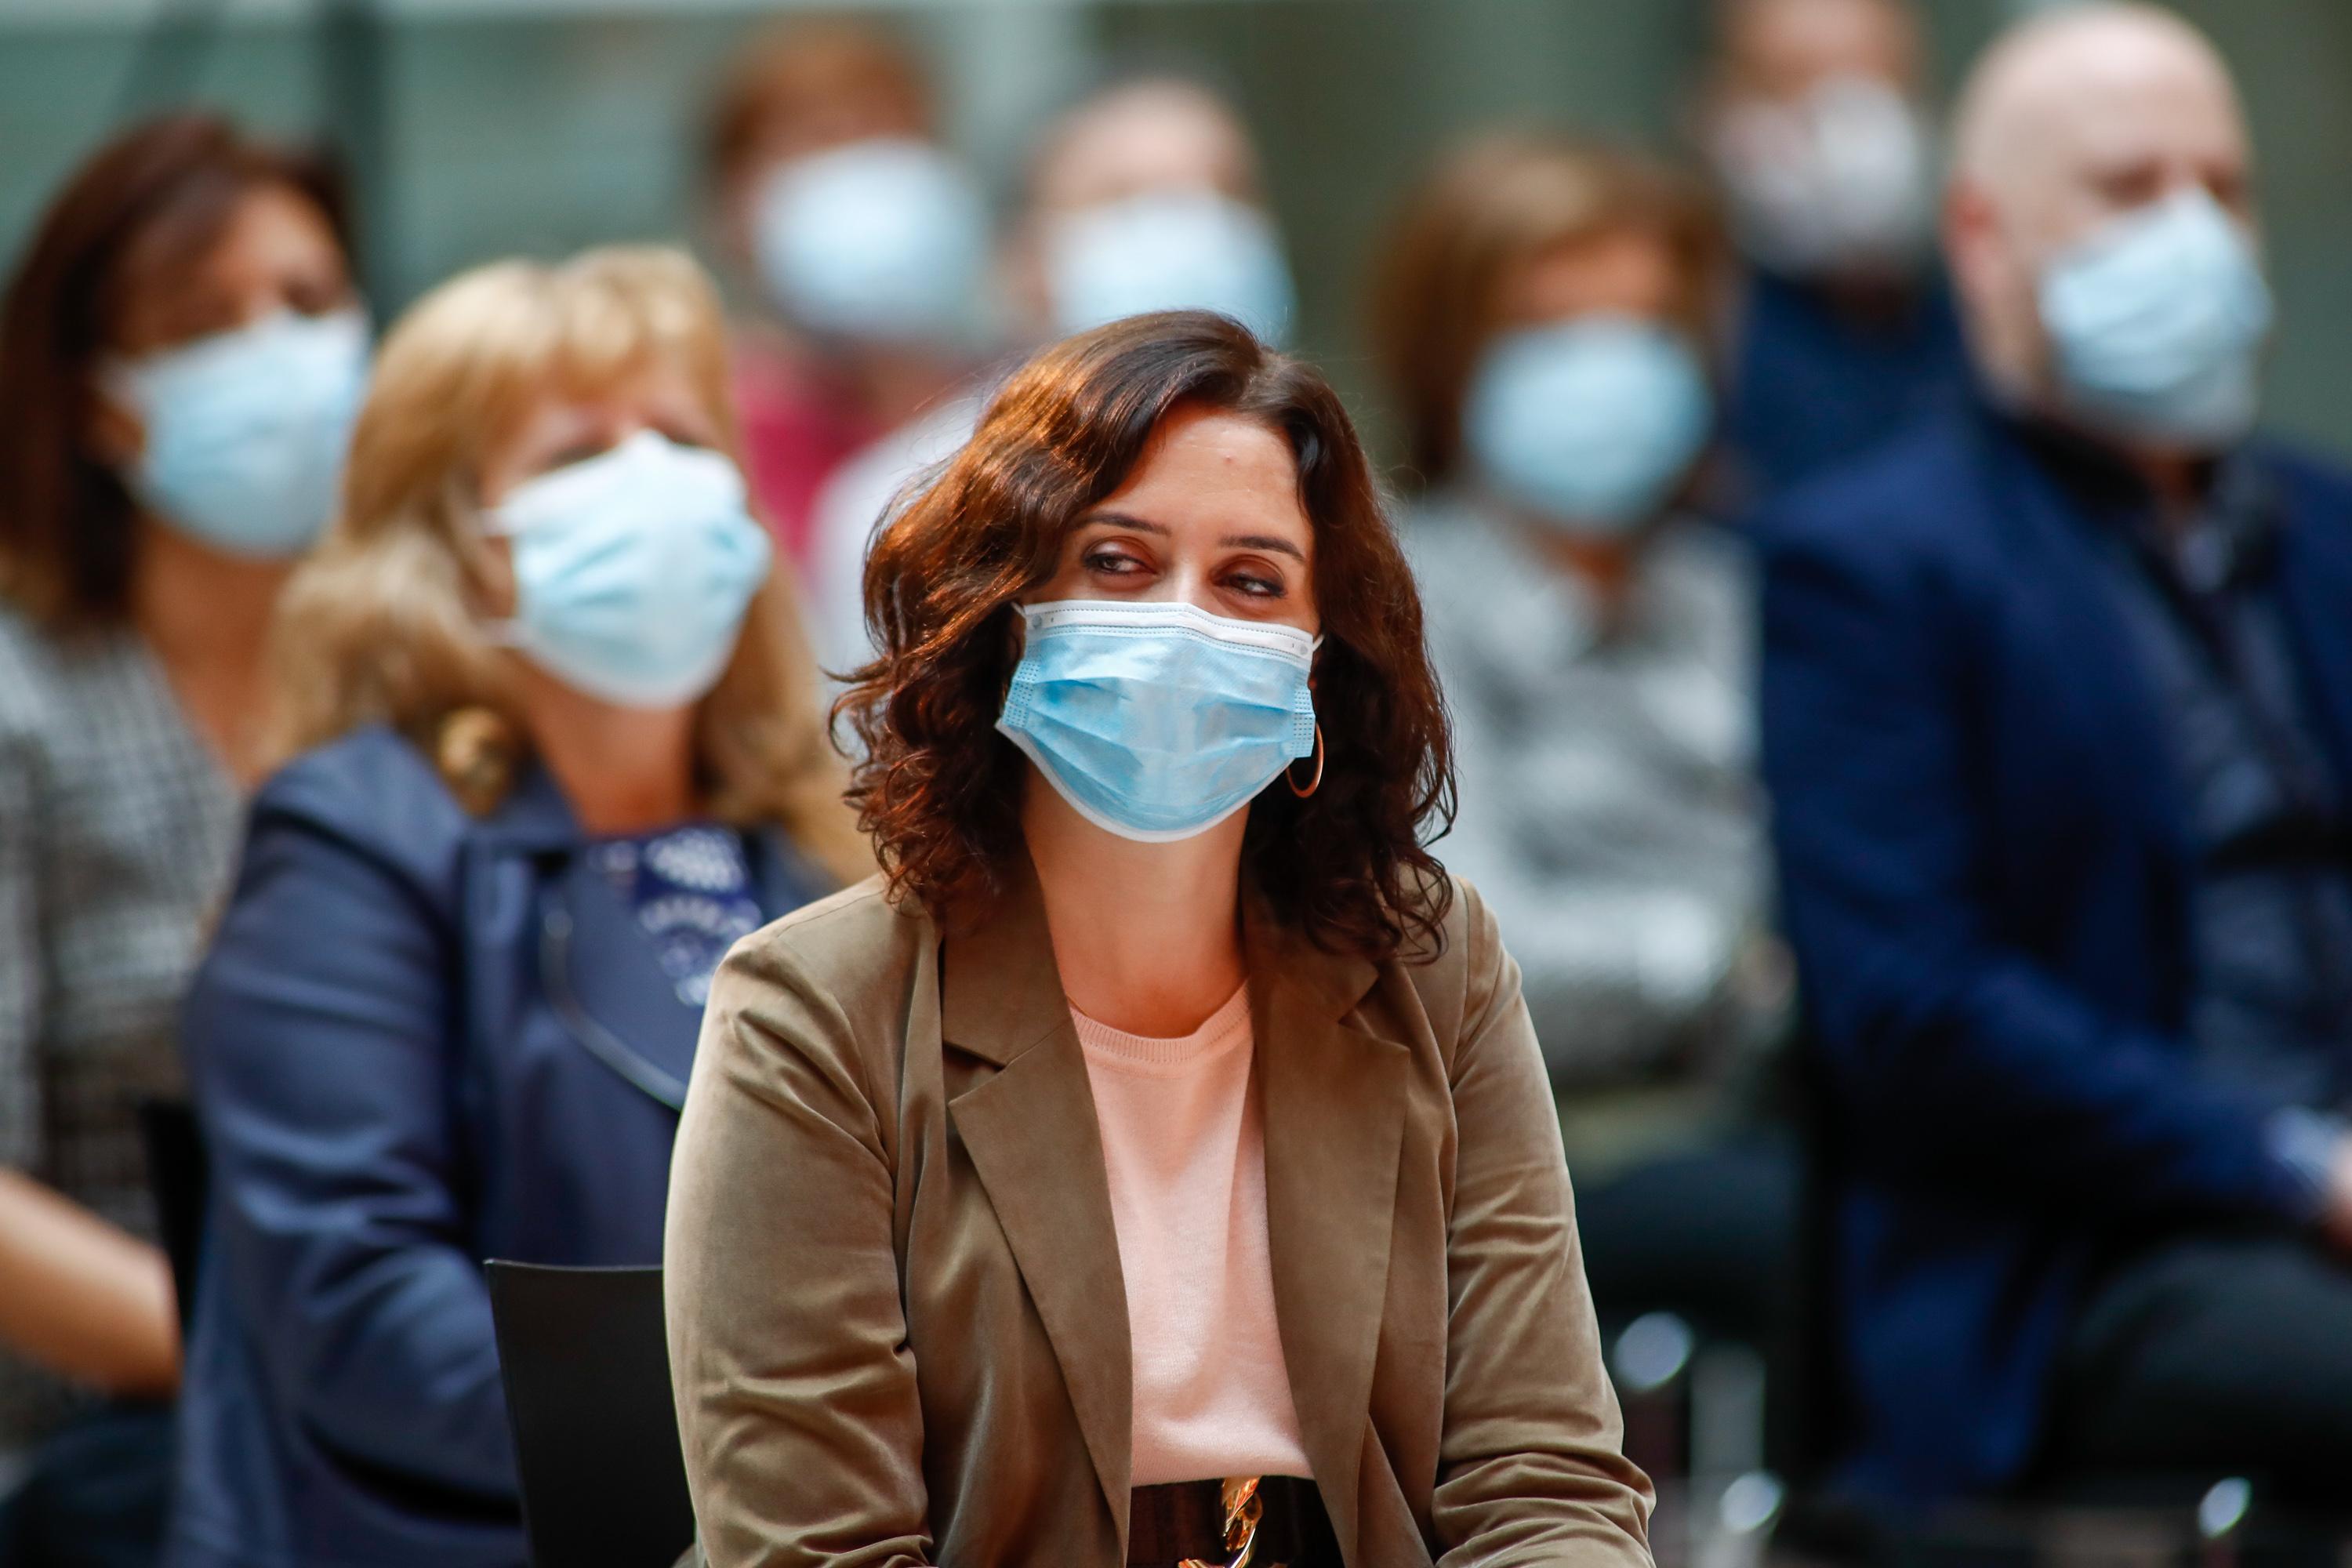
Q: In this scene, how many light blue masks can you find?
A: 7